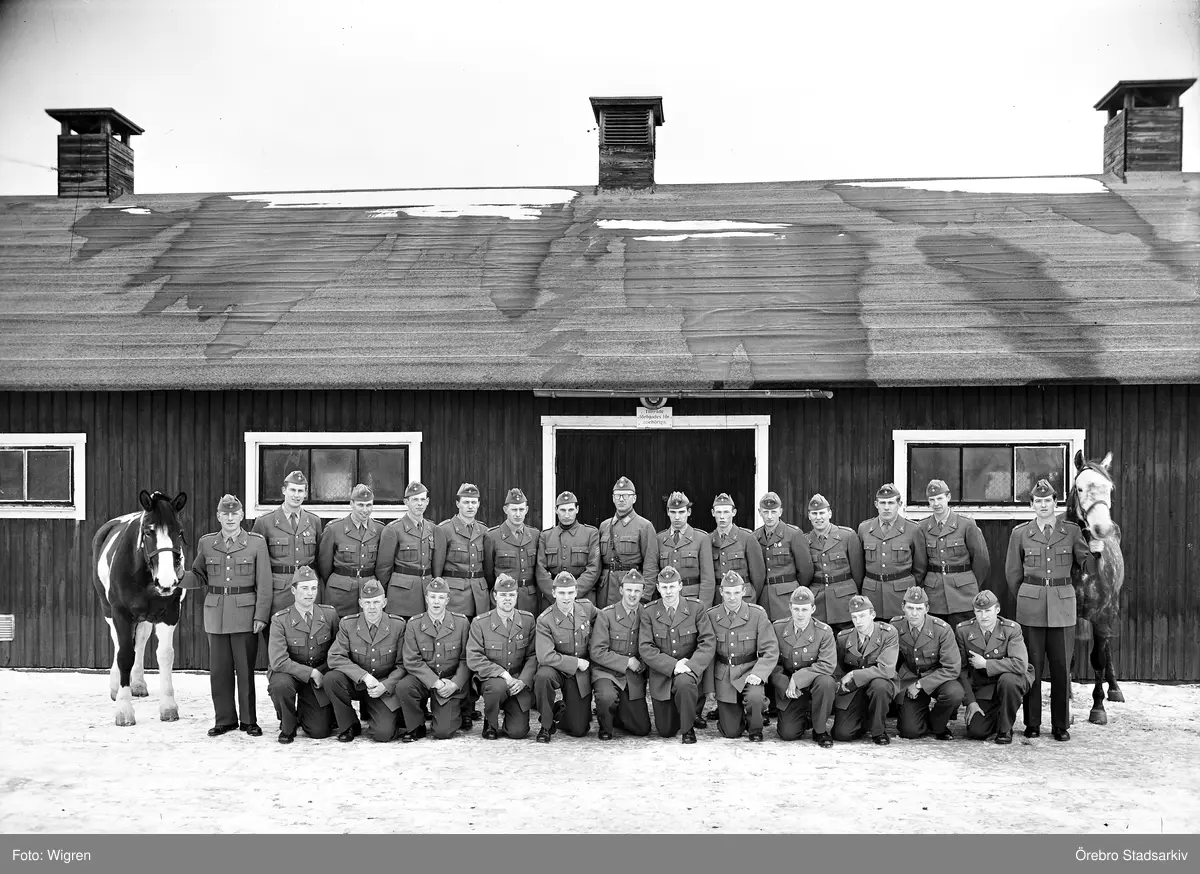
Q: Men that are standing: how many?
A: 15